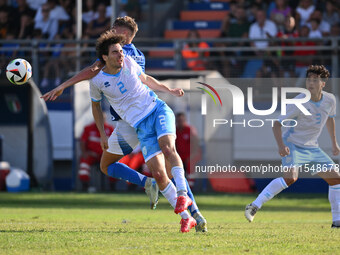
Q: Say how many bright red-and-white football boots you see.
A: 2